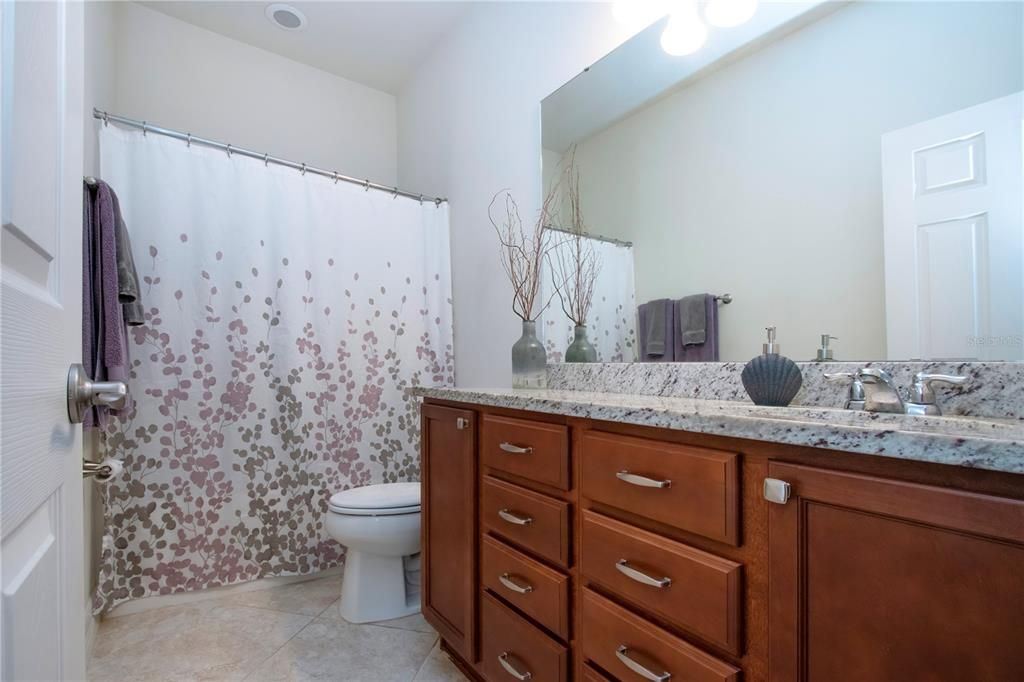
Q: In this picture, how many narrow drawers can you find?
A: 4